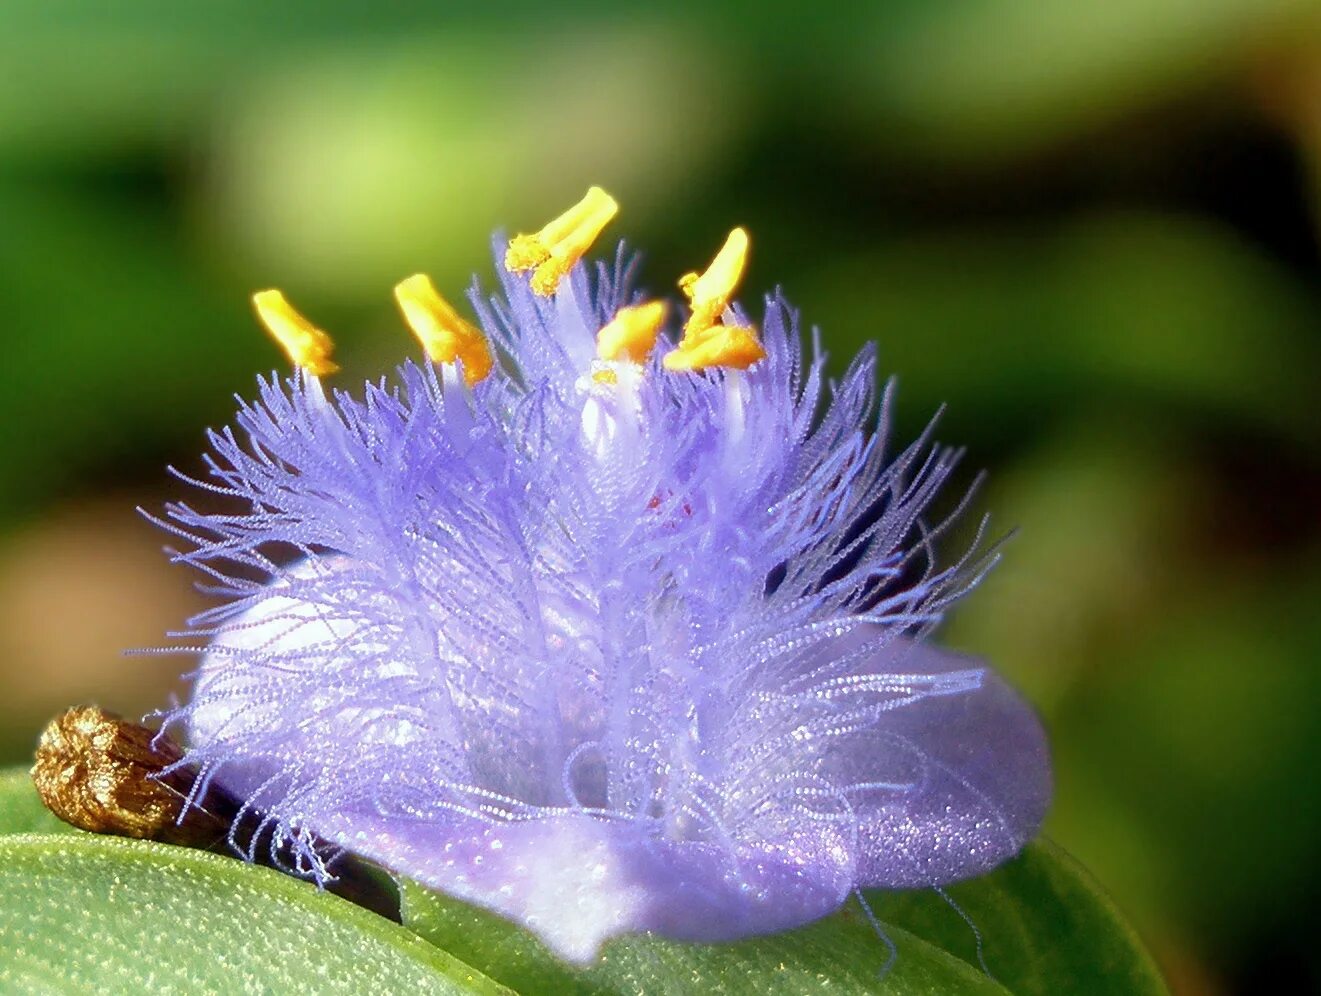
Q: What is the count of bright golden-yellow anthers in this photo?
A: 6